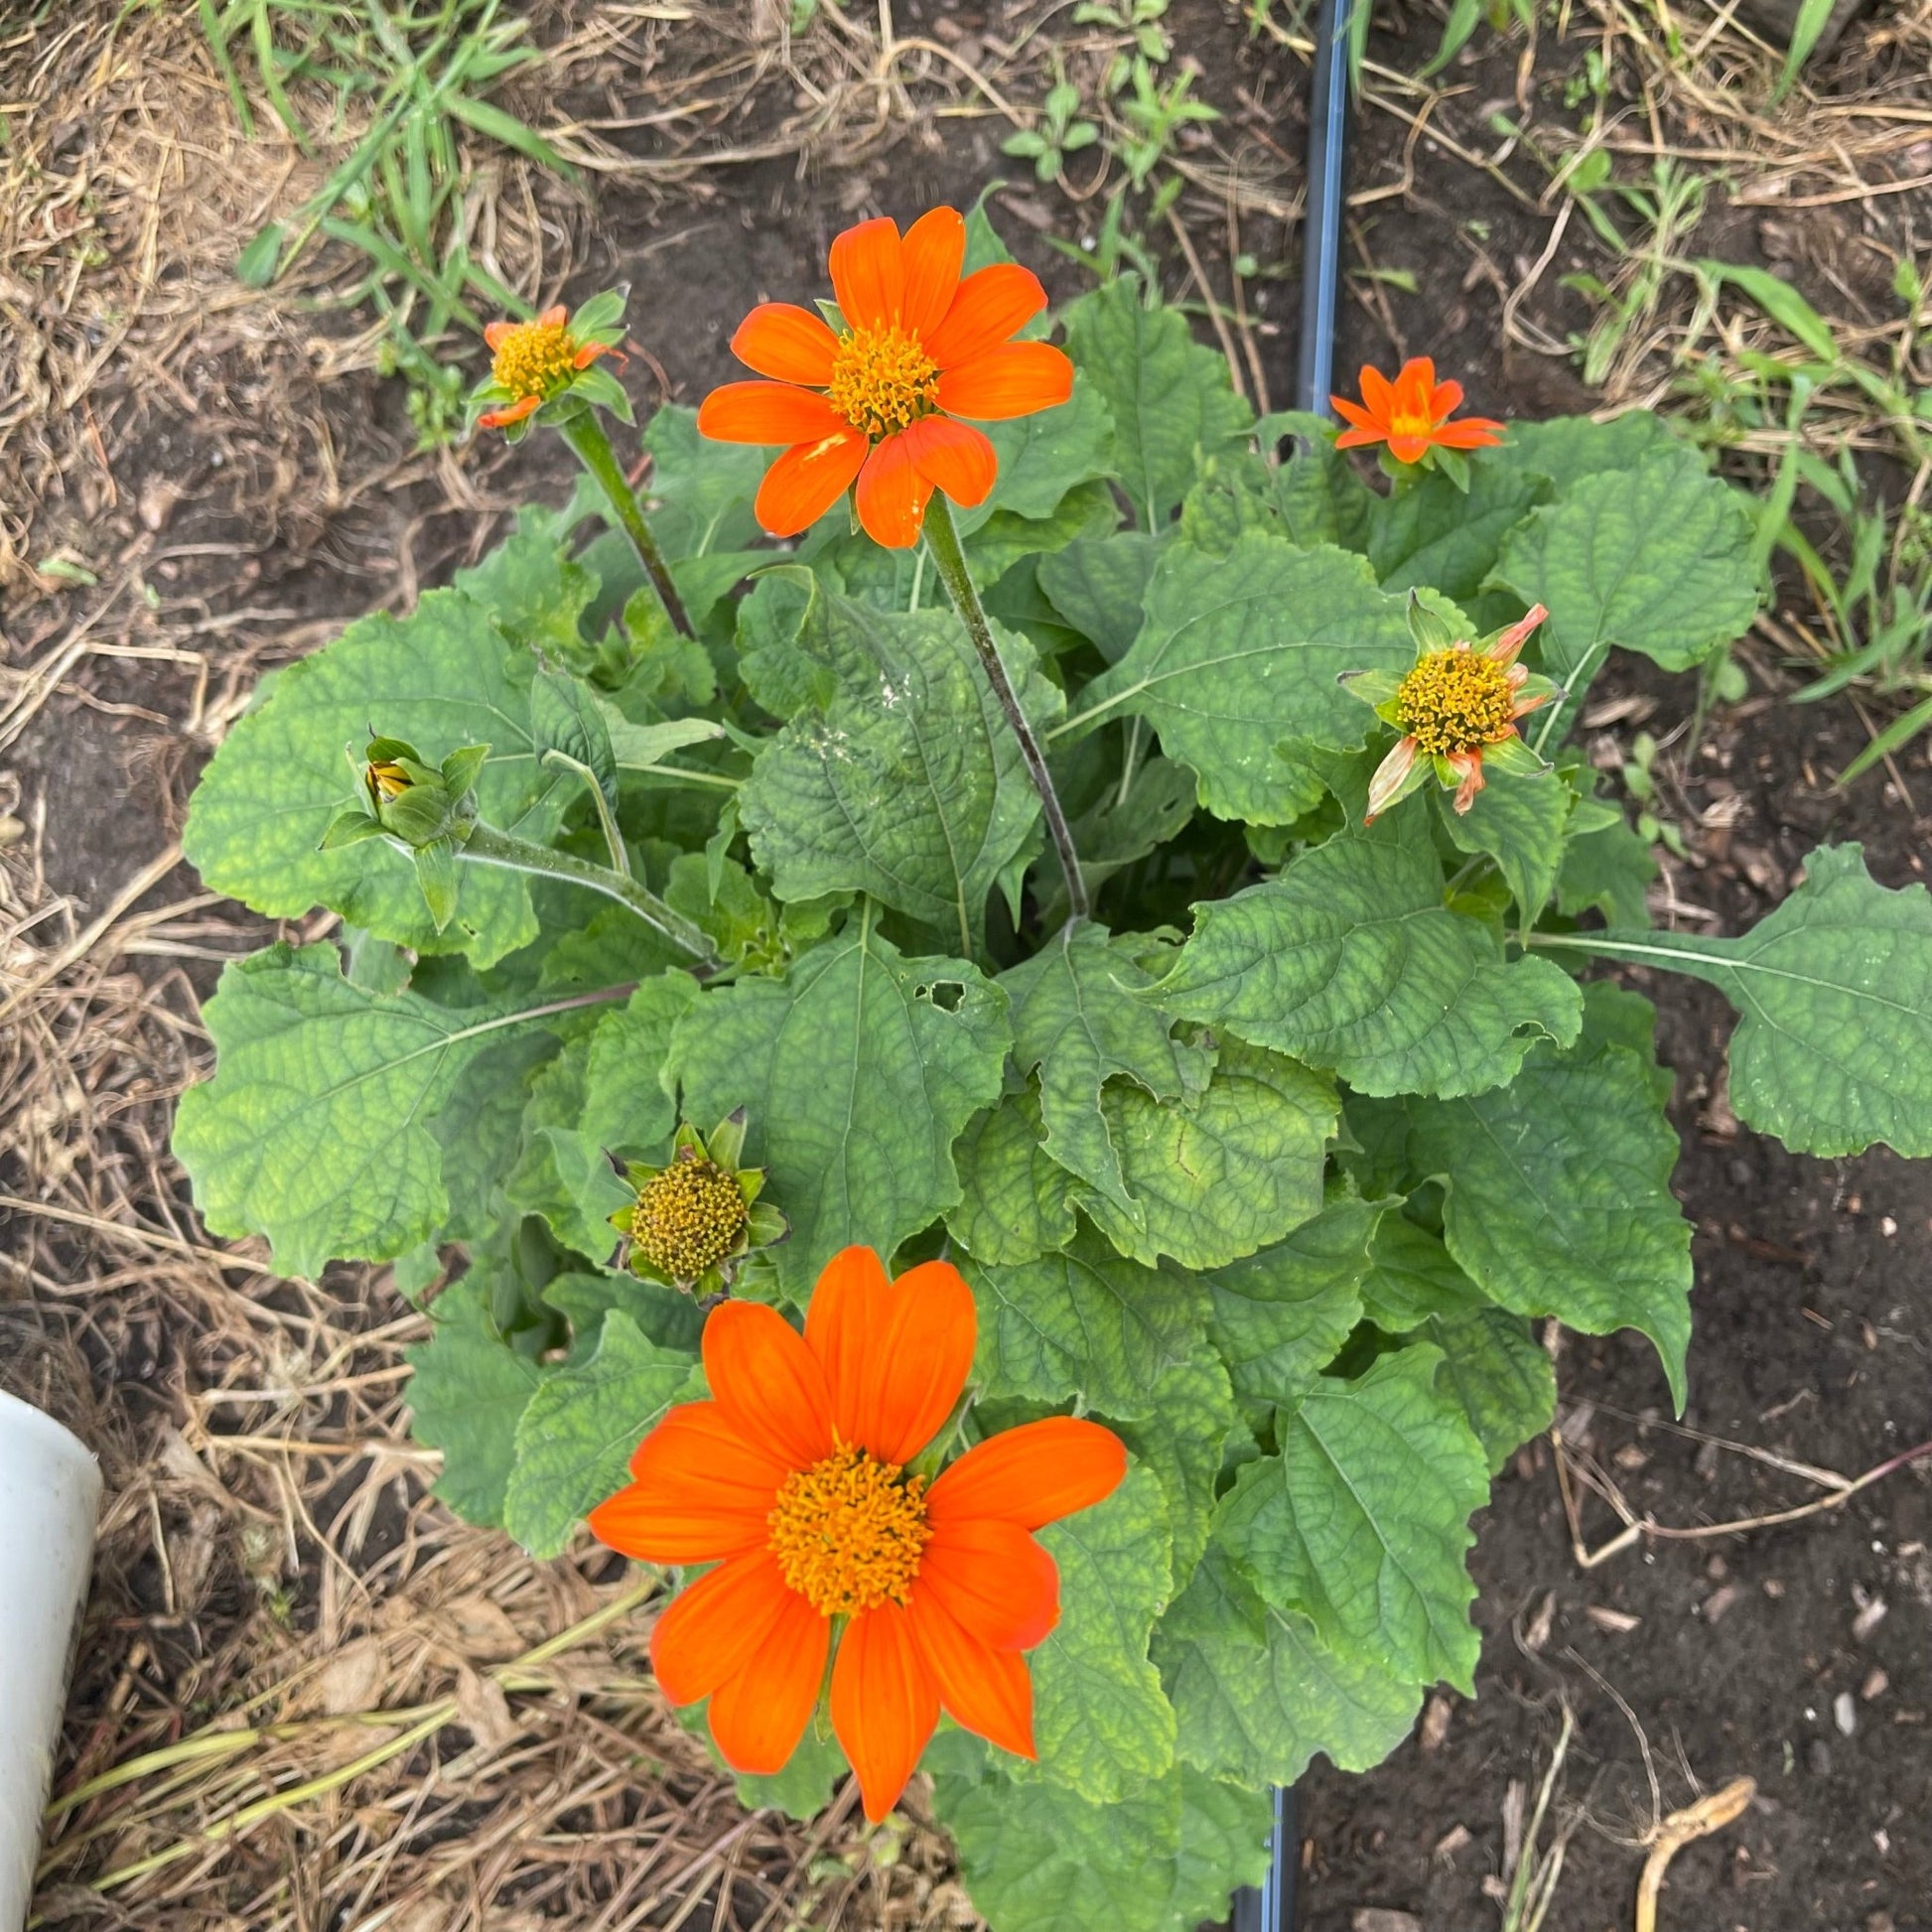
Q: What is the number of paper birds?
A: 0